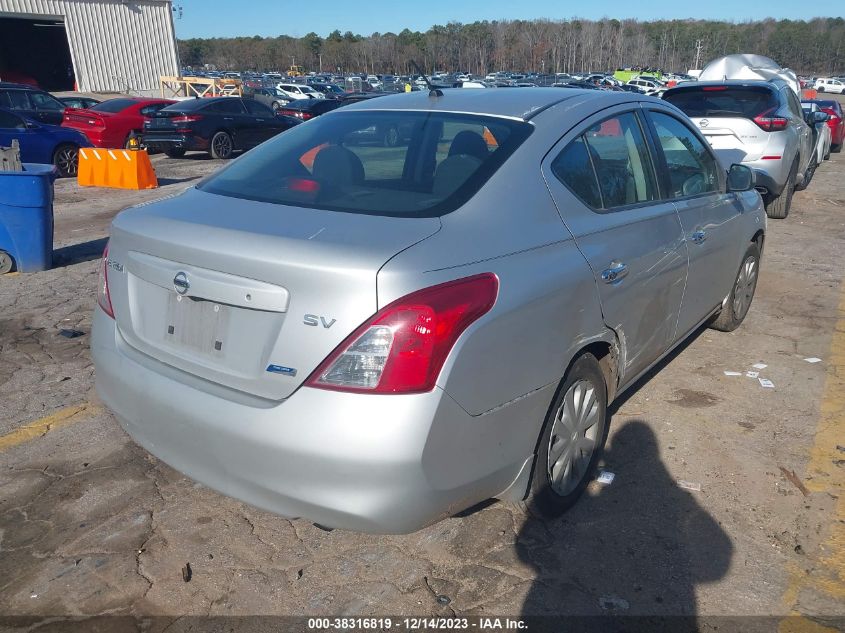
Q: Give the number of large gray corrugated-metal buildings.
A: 1